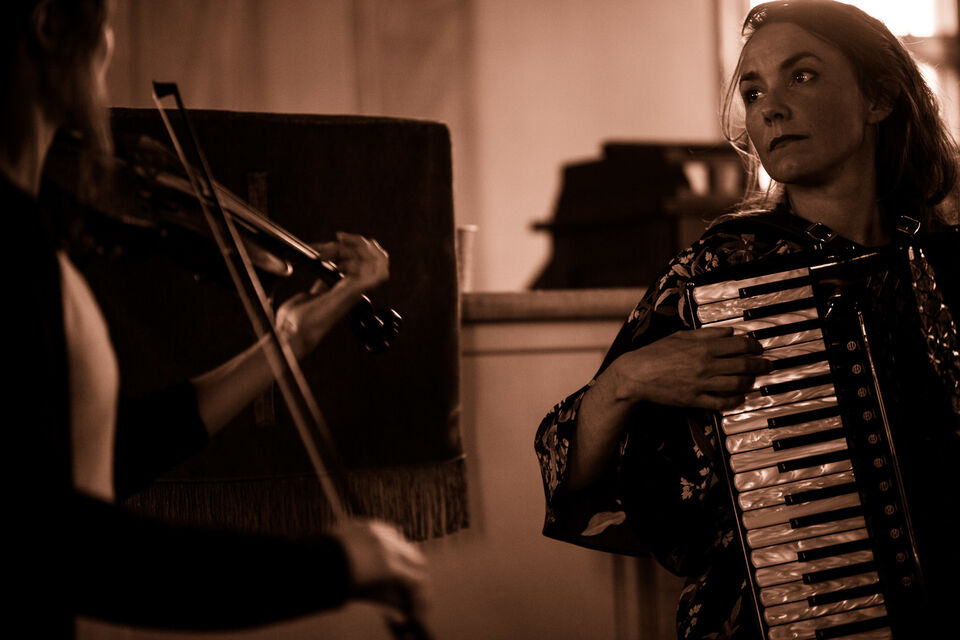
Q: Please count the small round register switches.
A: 11